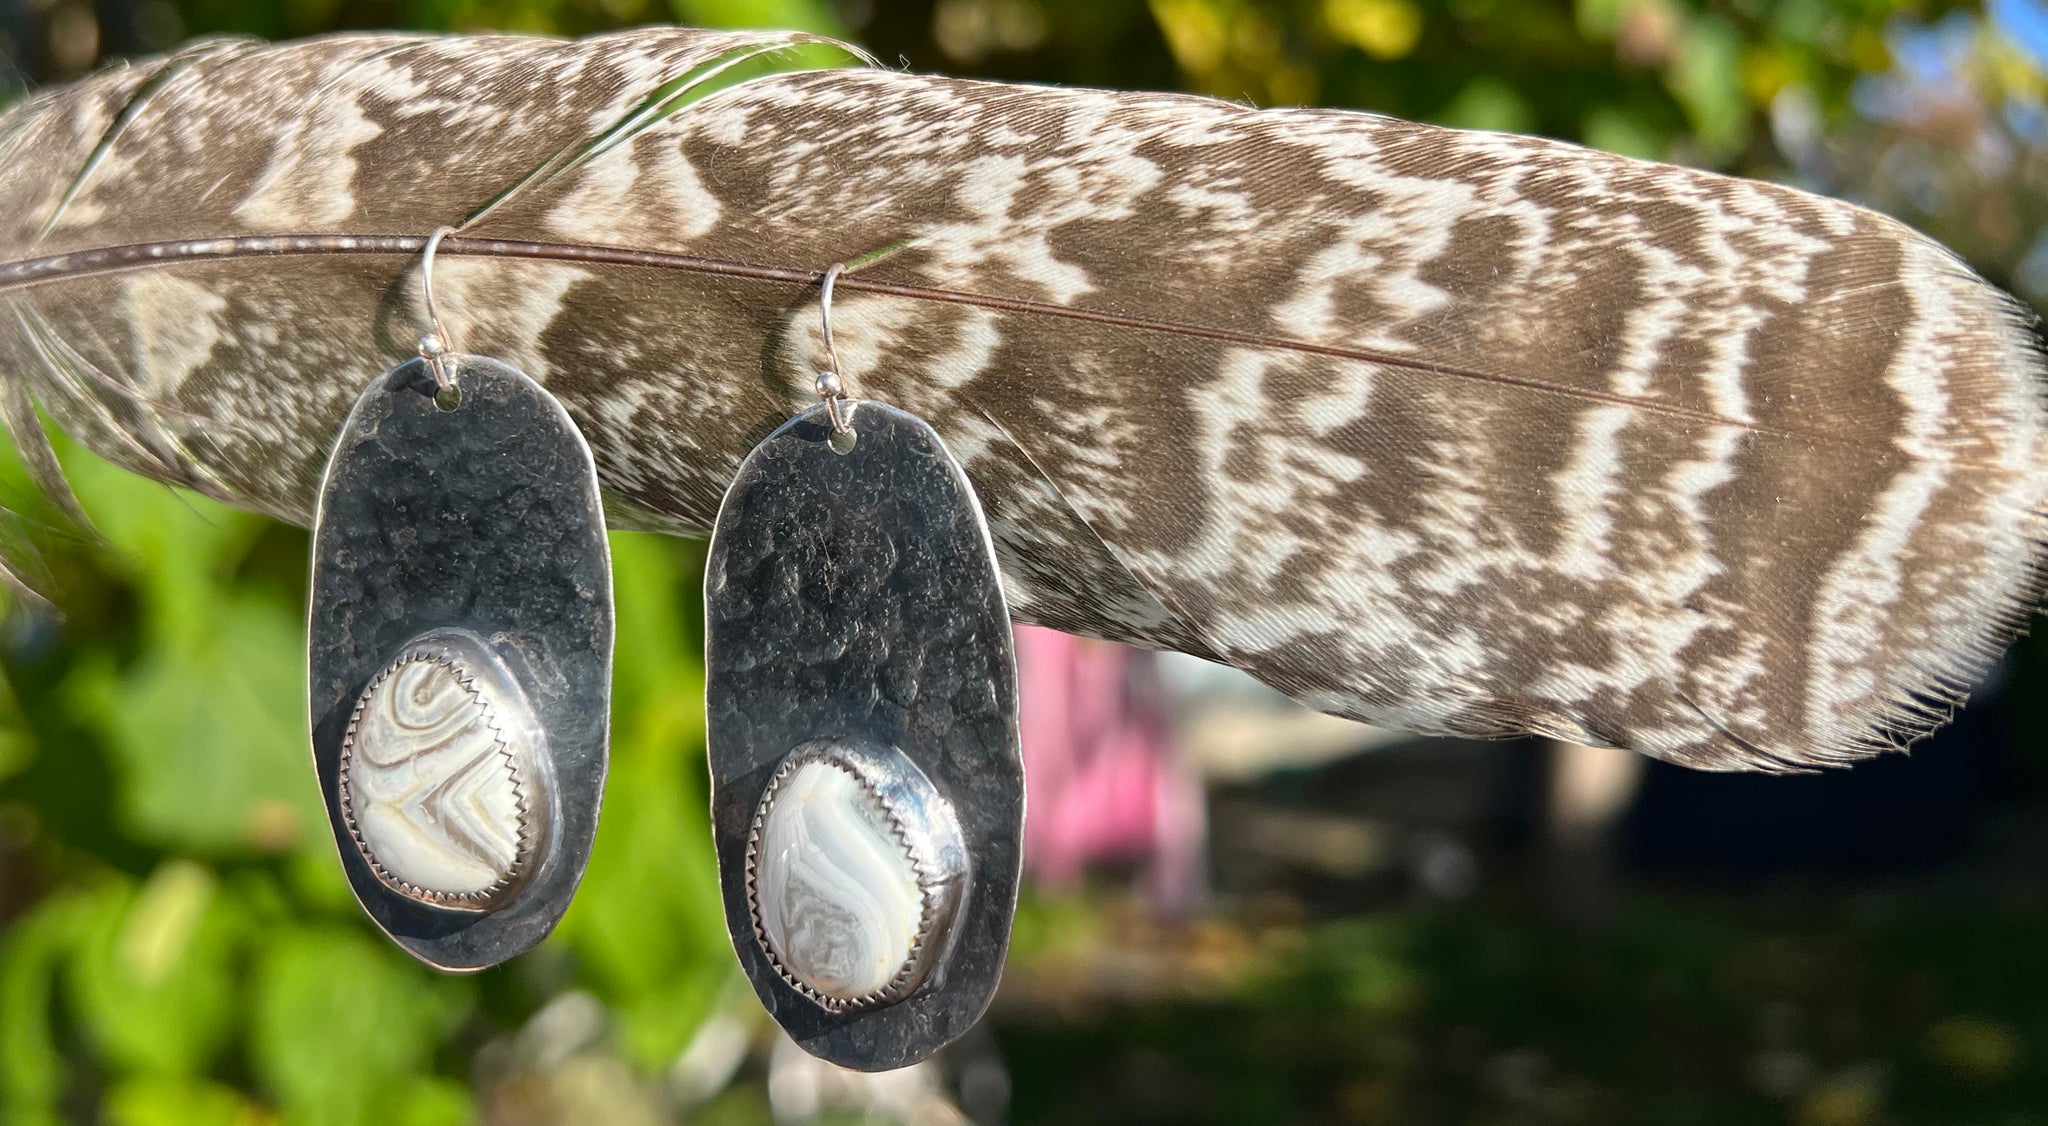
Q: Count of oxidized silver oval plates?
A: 2